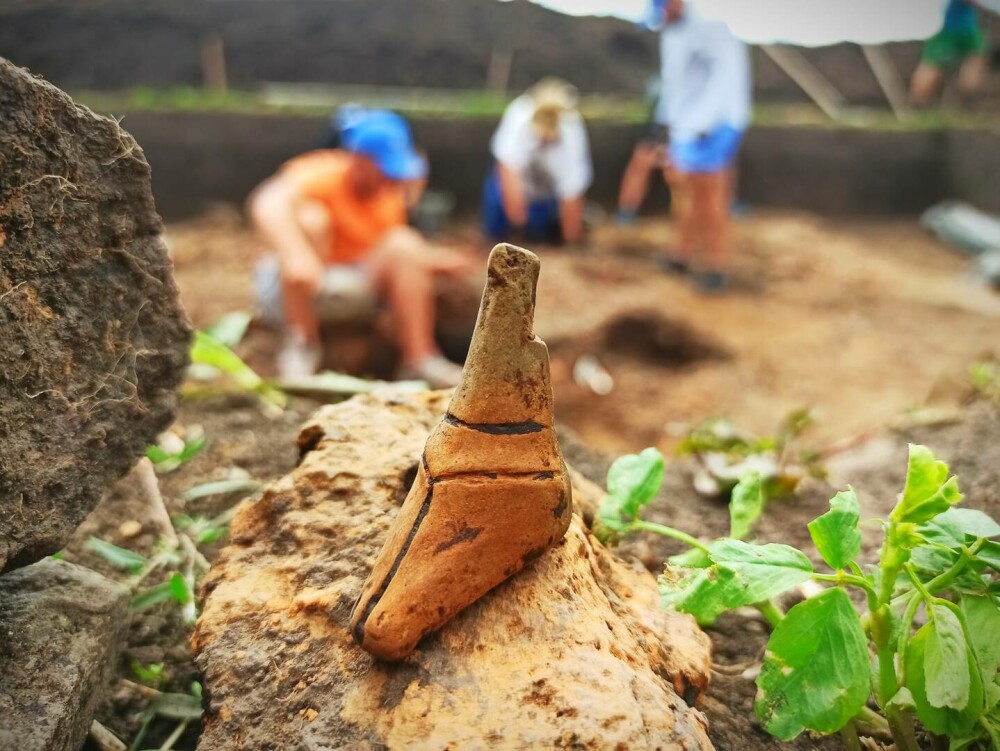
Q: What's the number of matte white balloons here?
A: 0